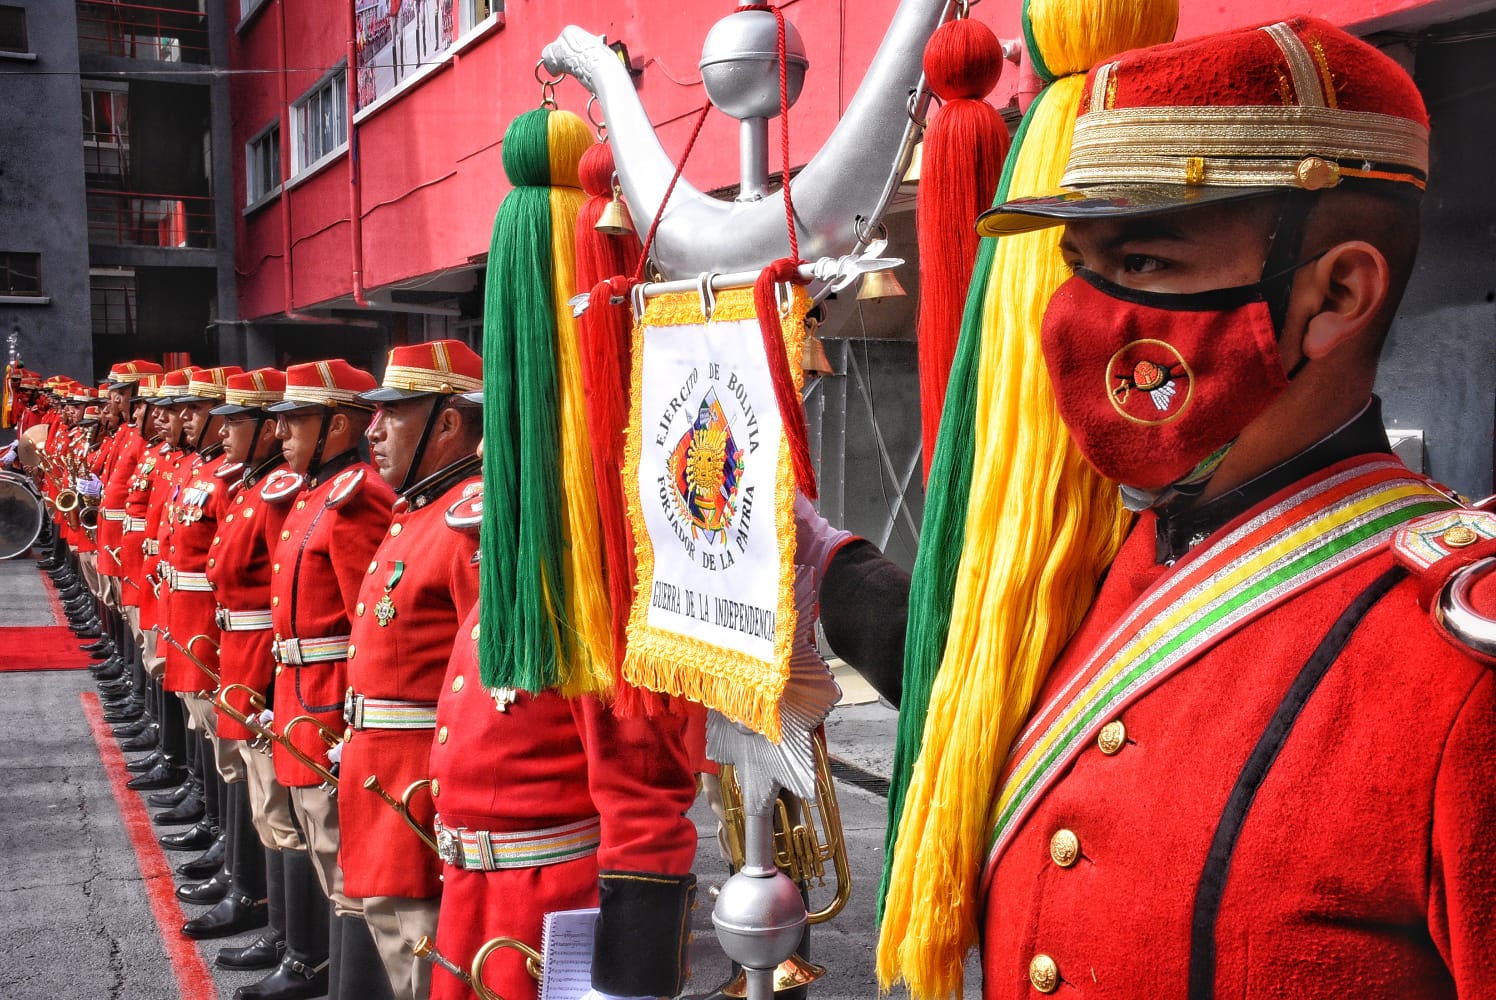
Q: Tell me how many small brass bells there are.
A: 4